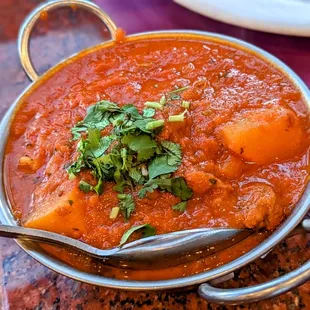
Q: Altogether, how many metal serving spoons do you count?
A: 1